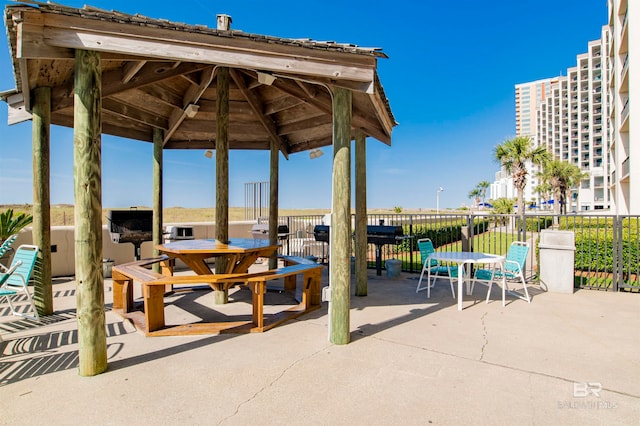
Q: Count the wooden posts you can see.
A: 7